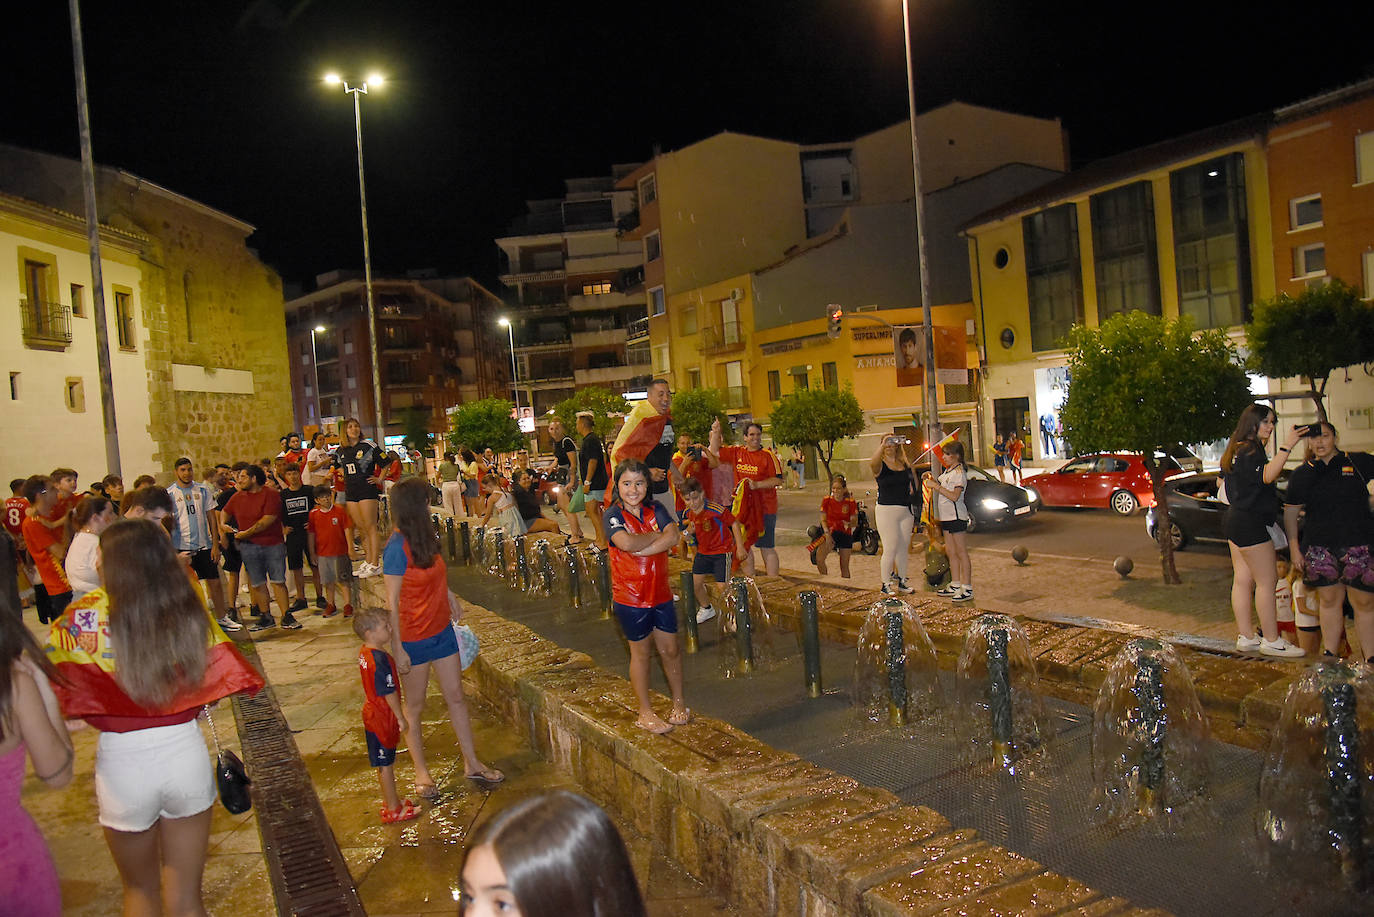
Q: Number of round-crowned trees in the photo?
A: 6